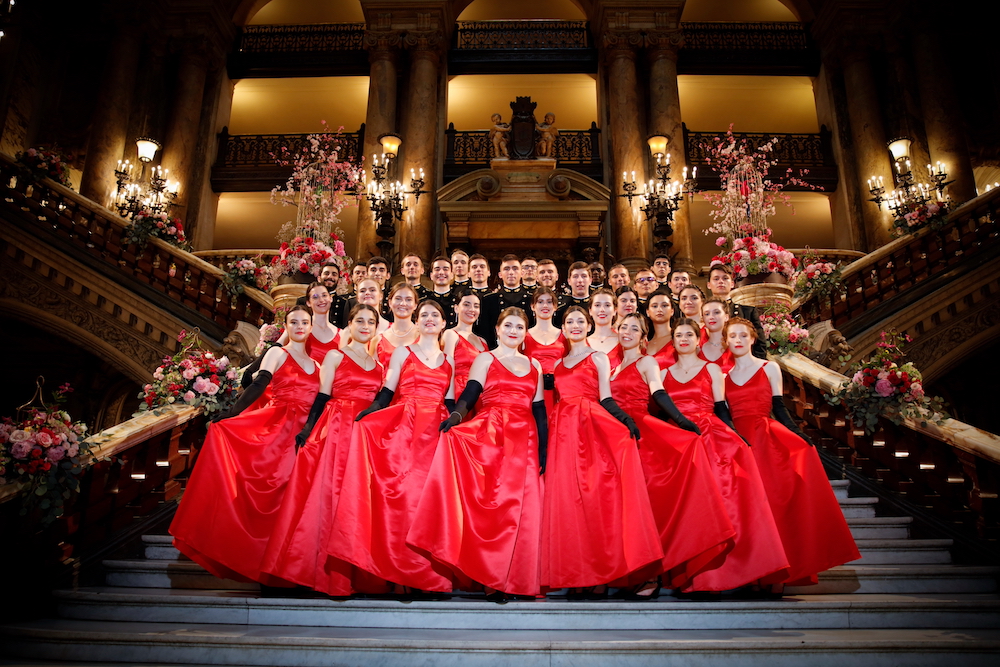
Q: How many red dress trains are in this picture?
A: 8